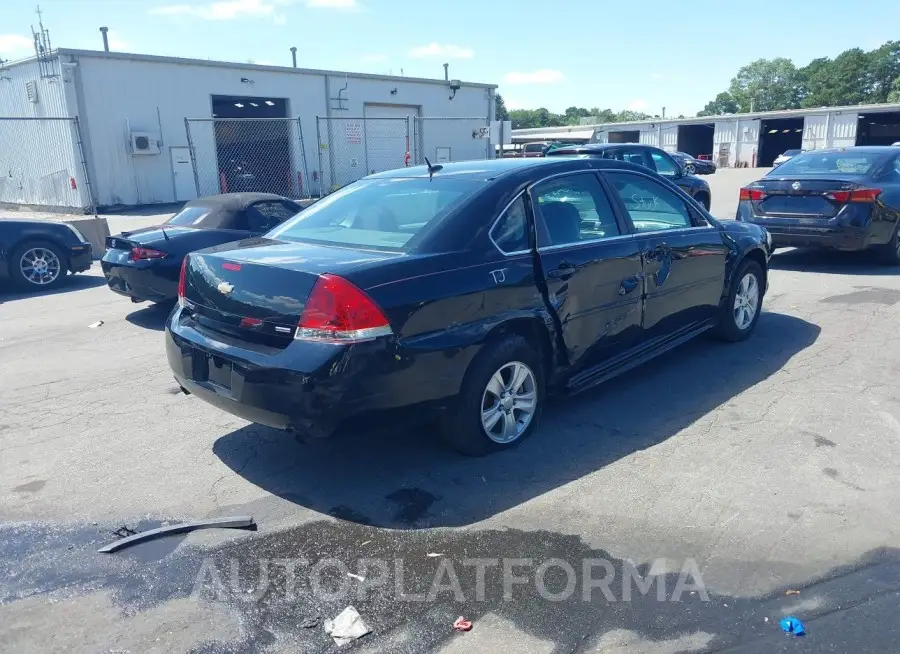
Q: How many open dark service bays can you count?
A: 5